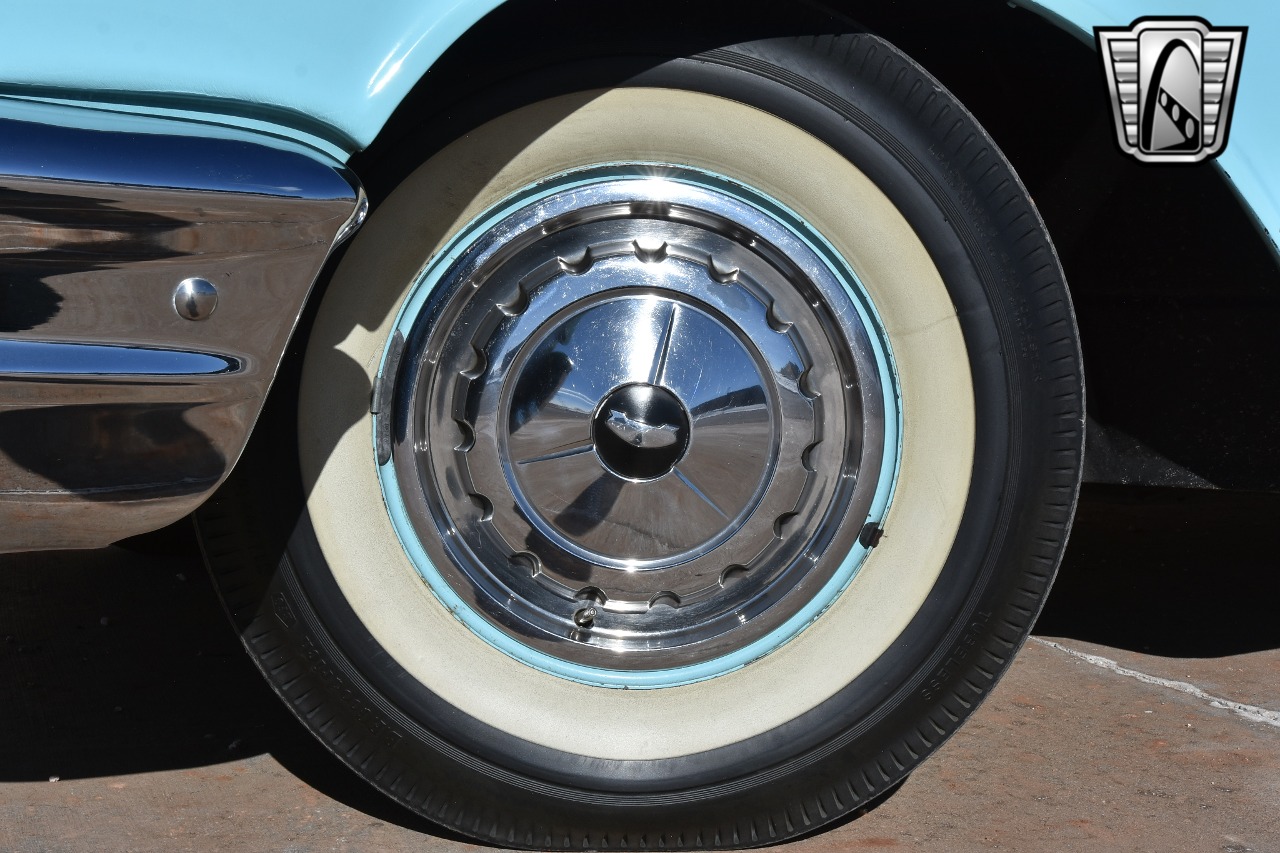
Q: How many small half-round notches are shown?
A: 15